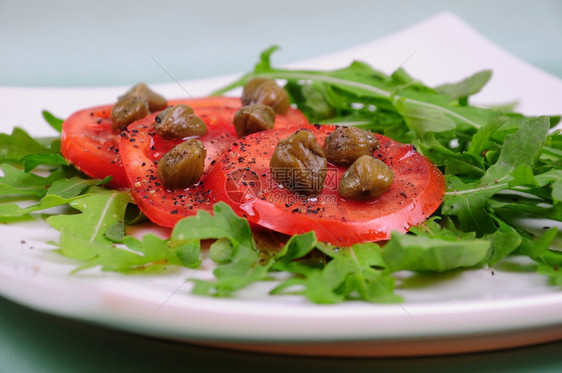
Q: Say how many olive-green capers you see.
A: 9